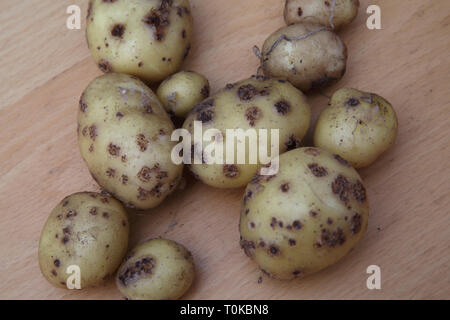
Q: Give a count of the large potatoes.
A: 4